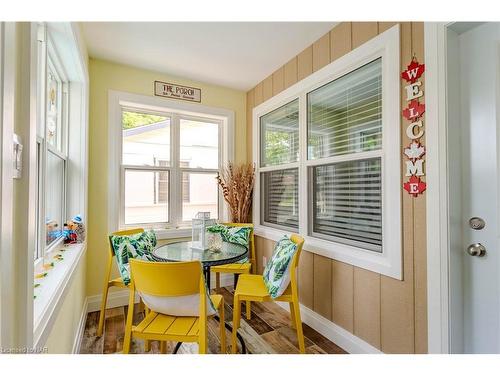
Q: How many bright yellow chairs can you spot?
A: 4